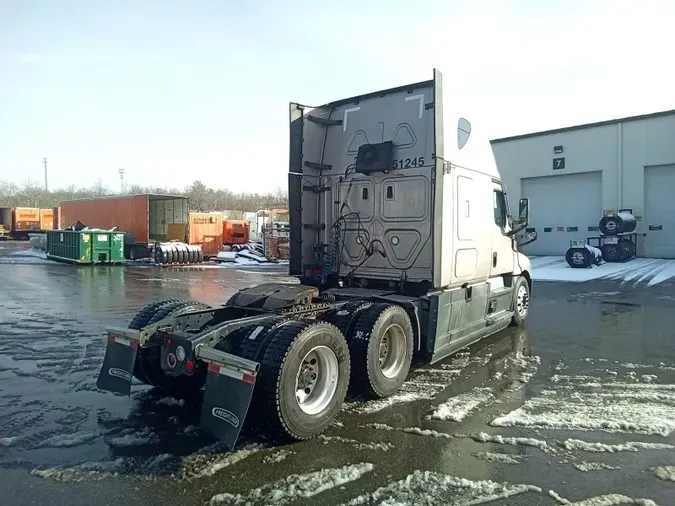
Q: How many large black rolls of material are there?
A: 3